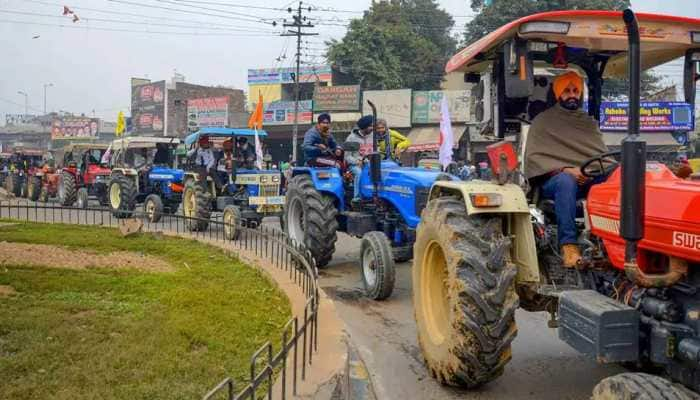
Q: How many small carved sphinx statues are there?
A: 0